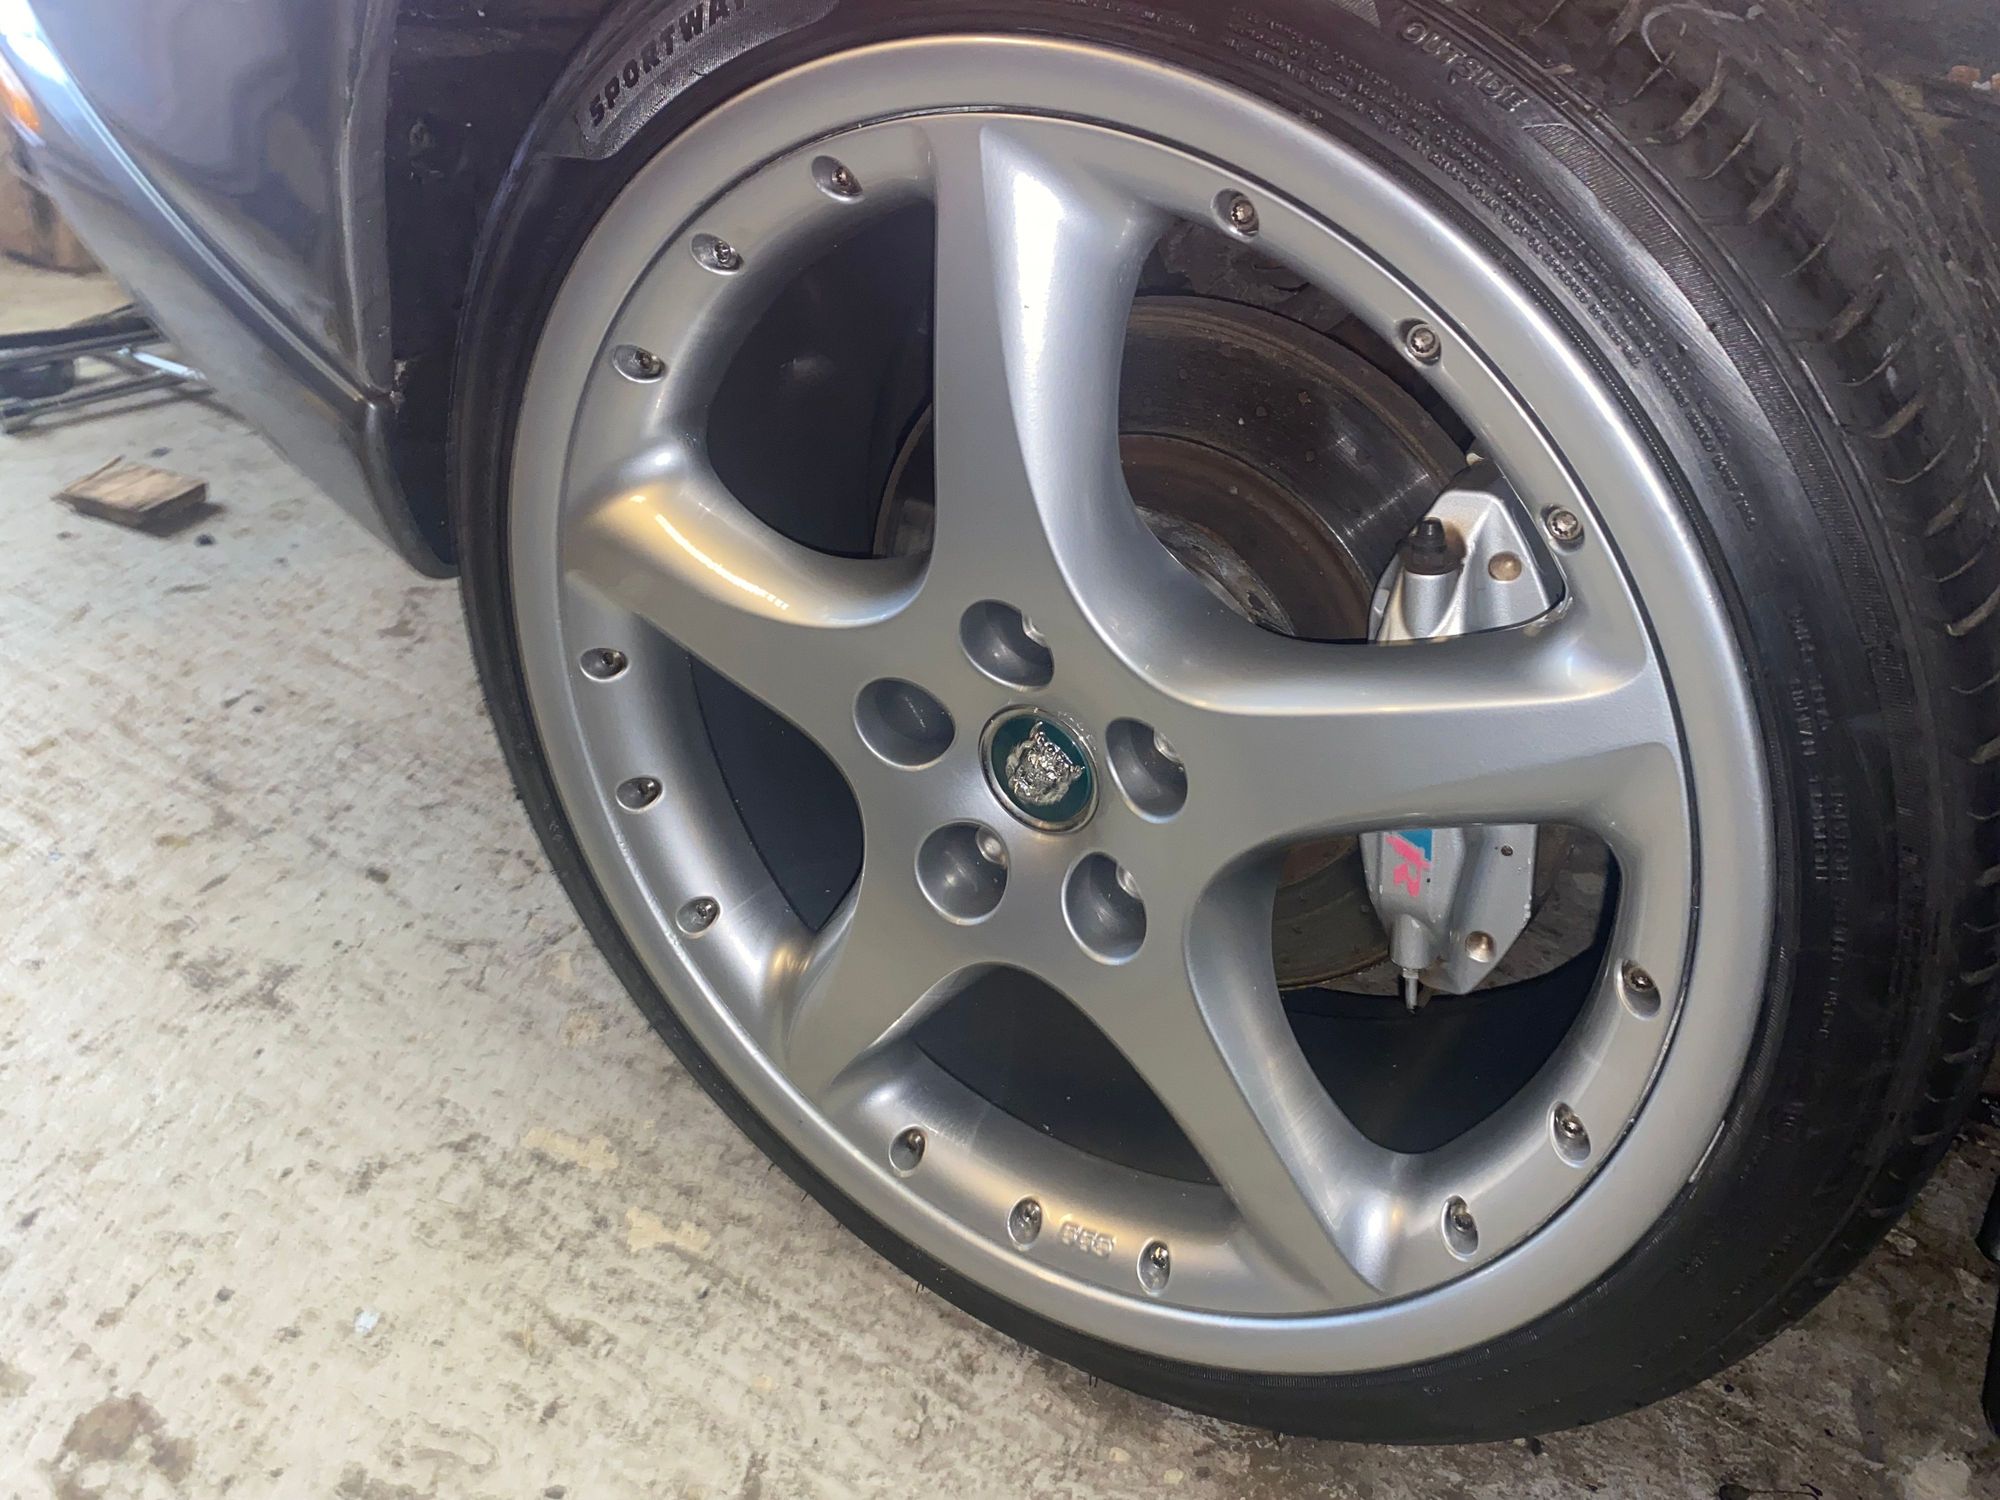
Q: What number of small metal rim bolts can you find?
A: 15